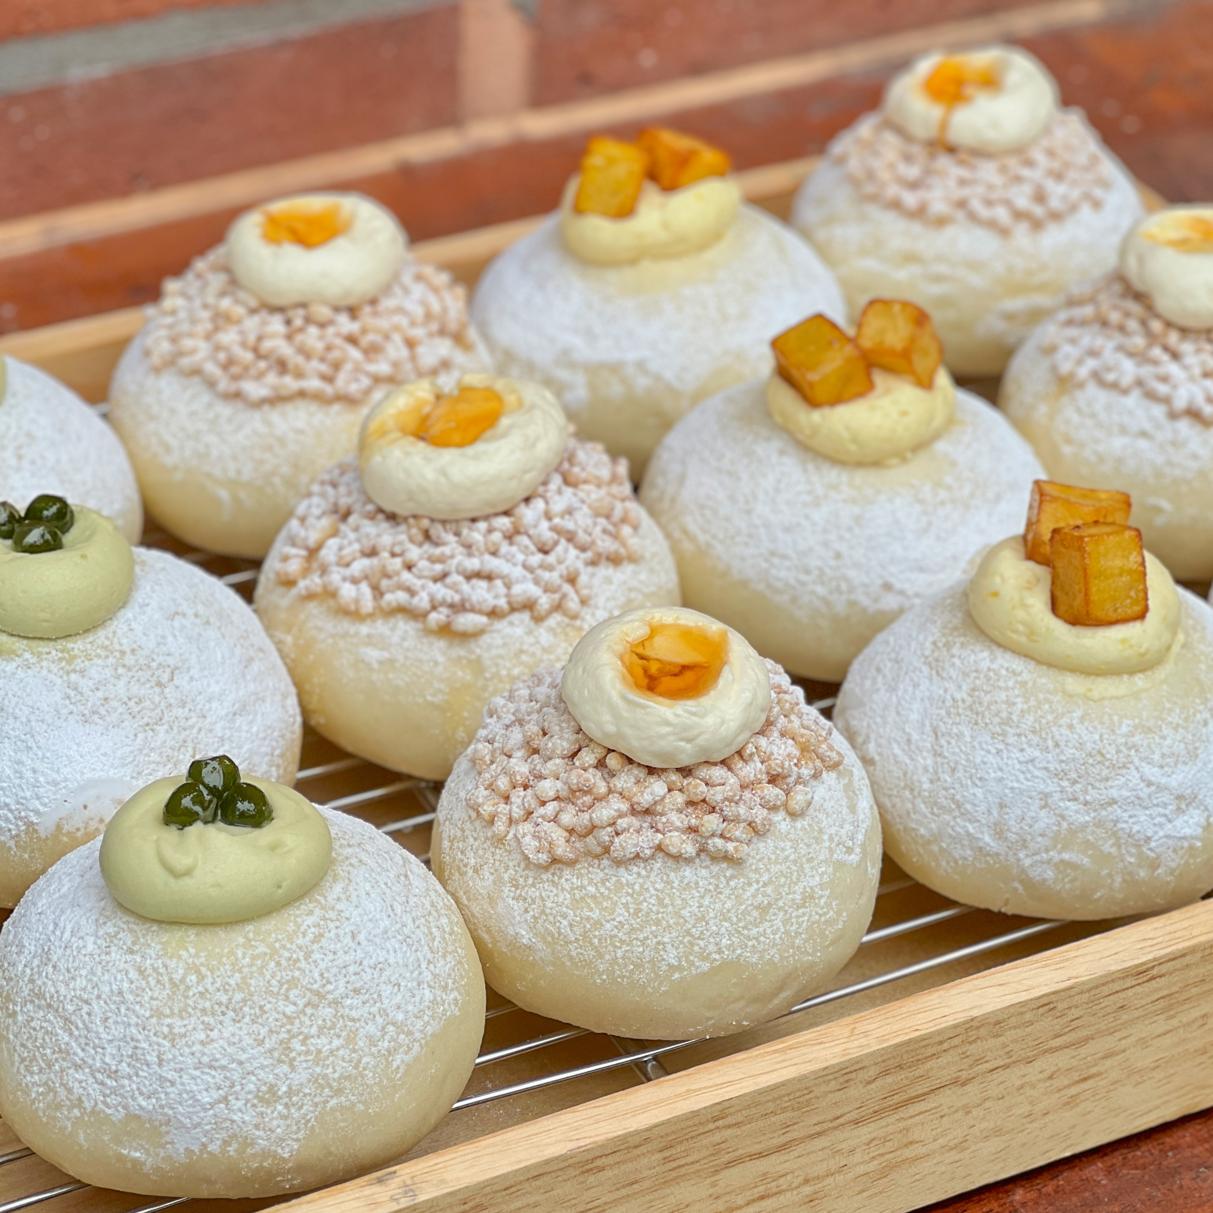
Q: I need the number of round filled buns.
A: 11